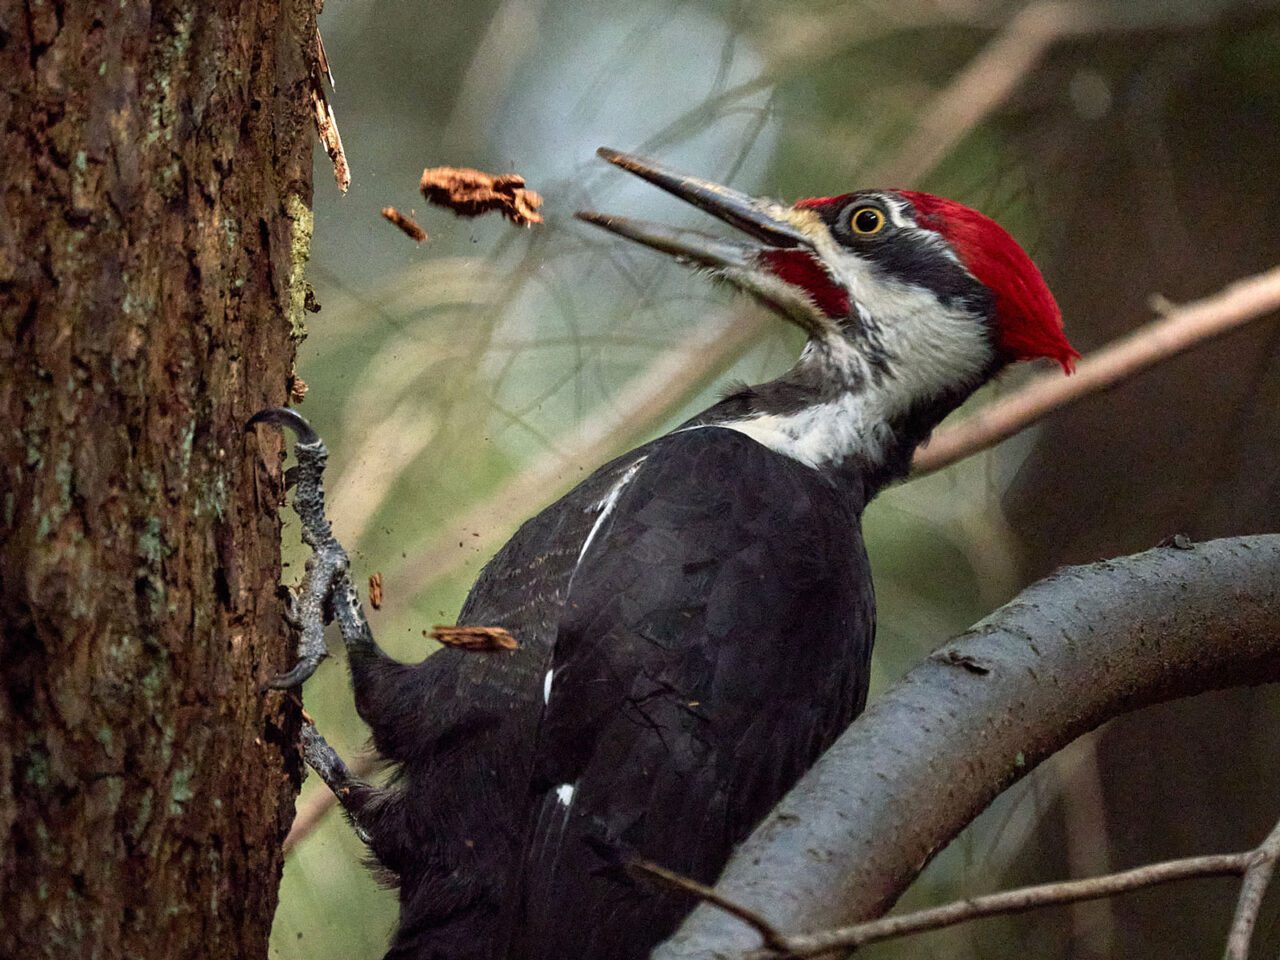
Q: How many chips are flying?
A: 4